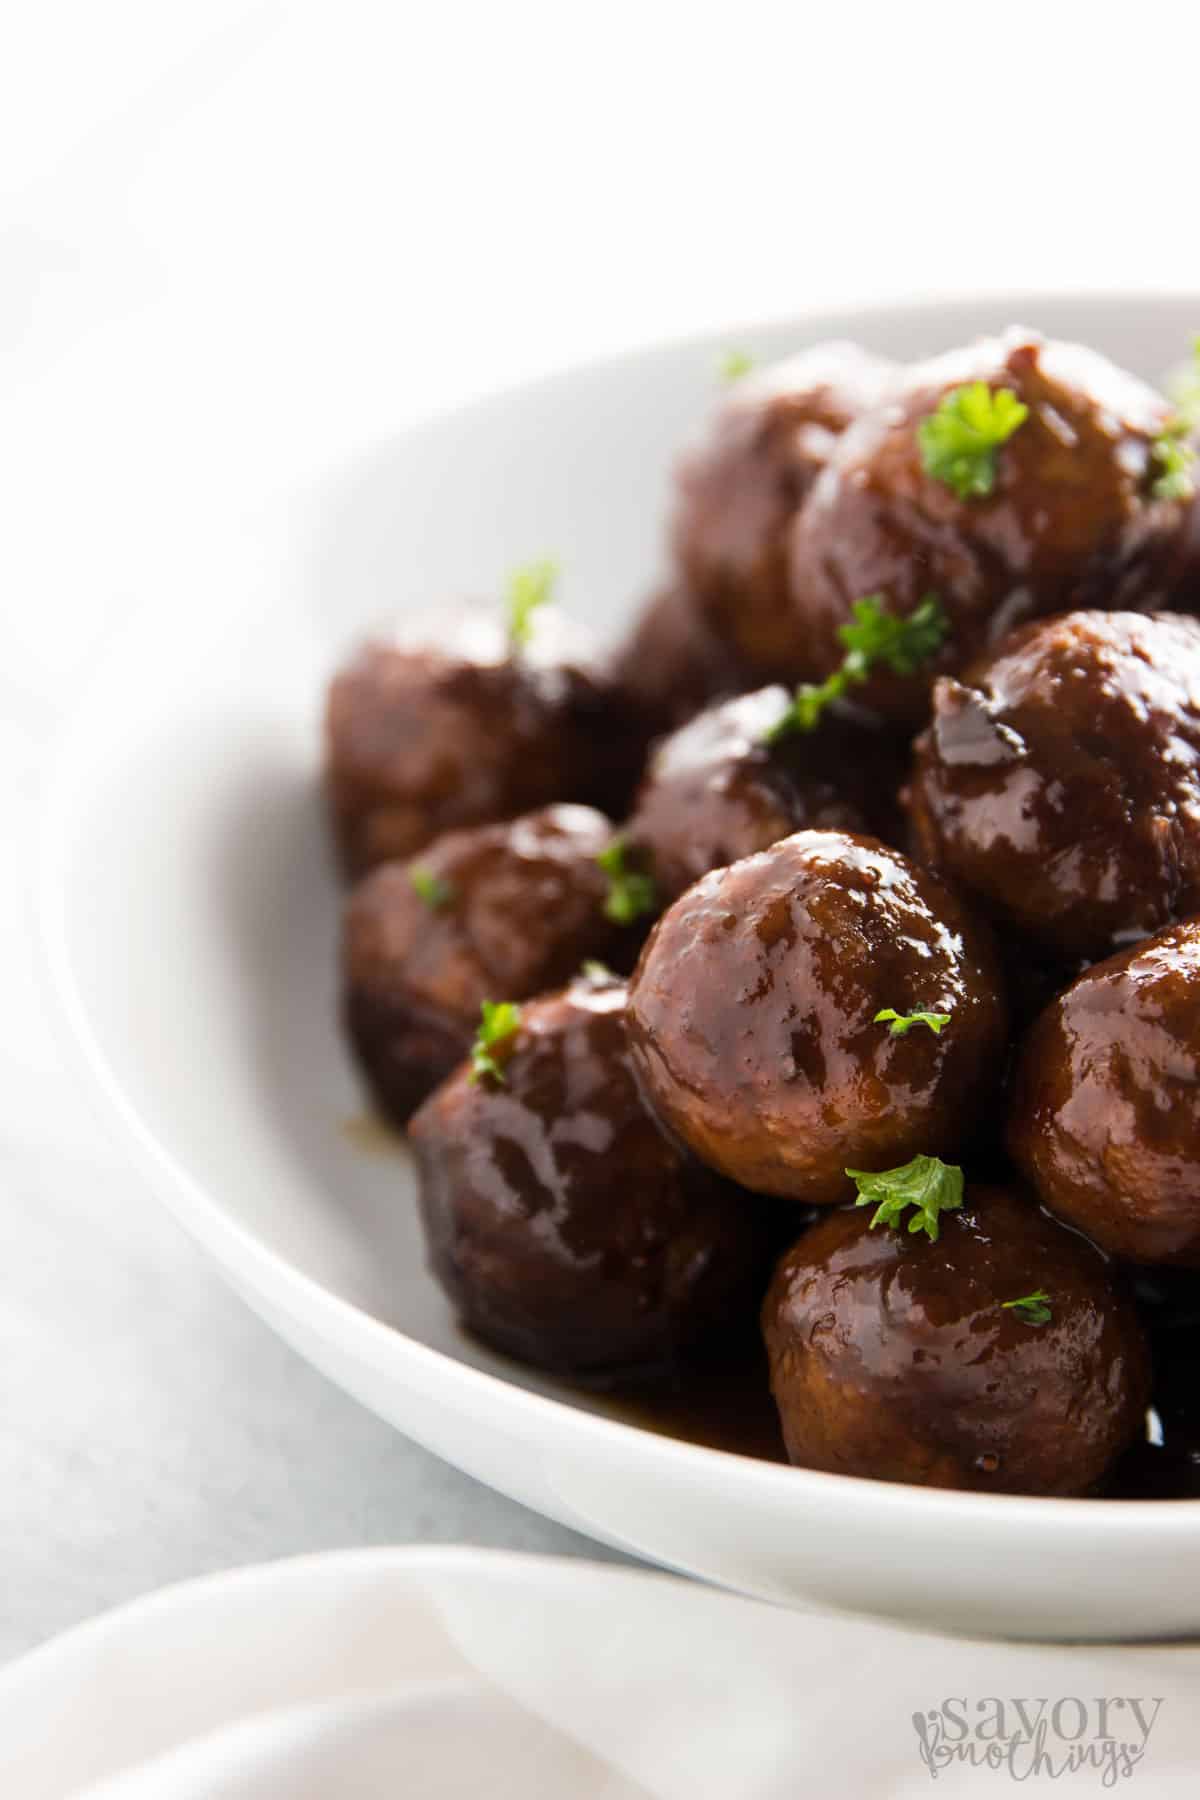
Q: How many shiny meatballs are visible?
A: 11